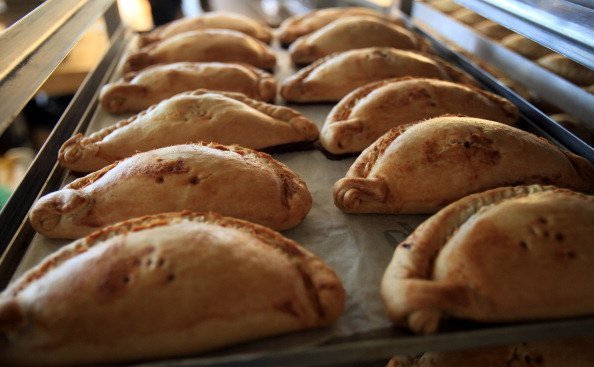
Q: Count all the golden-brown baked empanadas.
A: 12